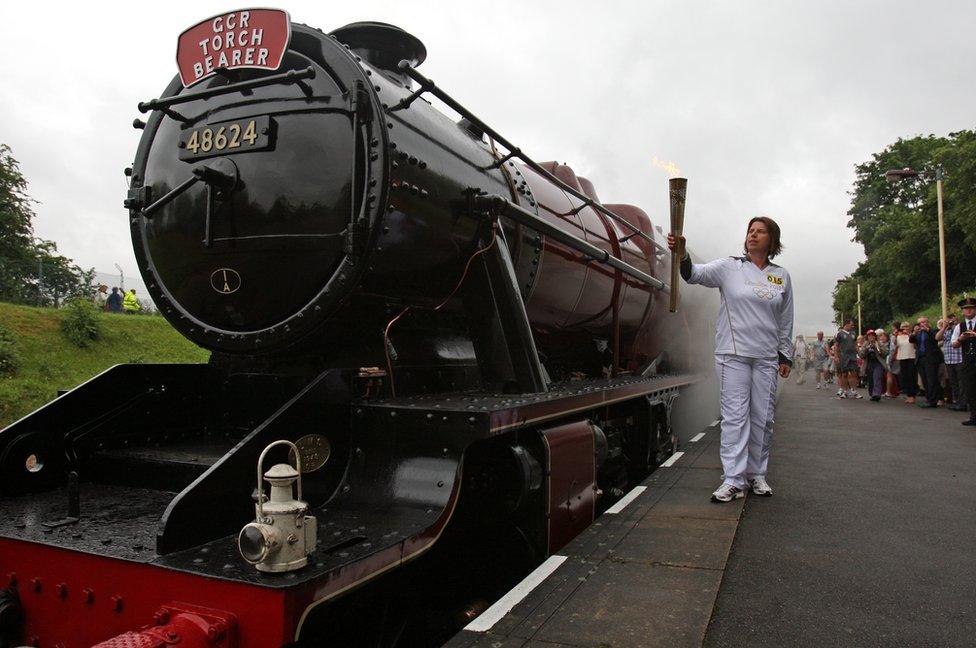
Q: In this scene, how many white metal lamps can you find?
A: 1